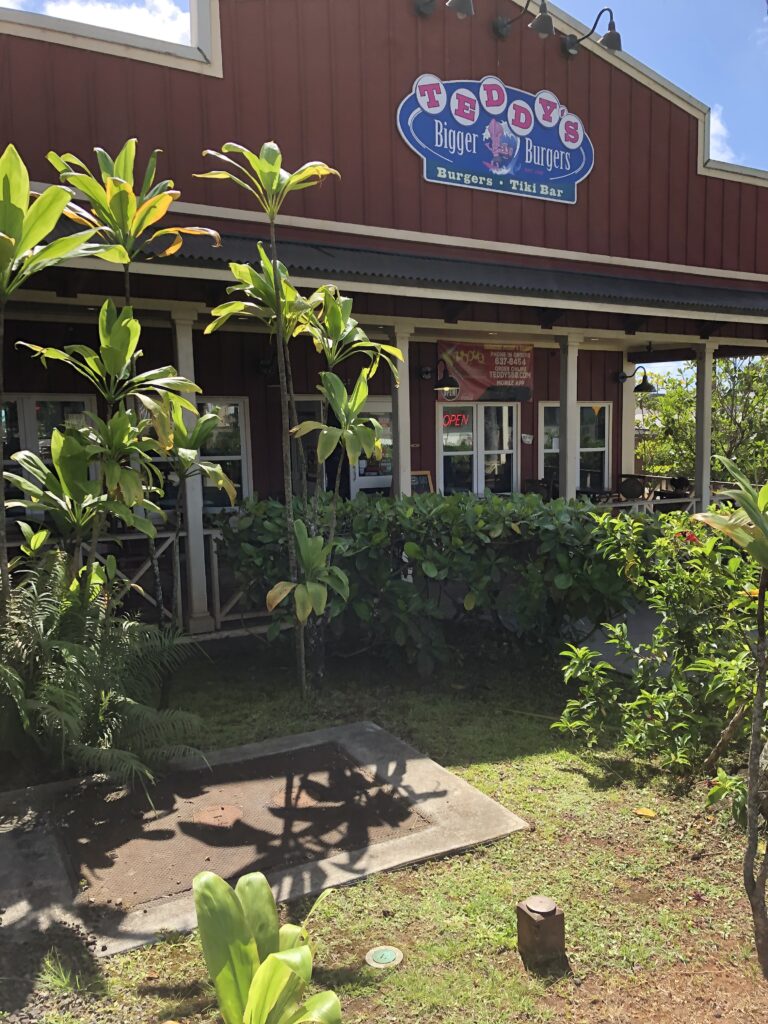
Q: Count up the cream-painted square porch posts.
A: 4